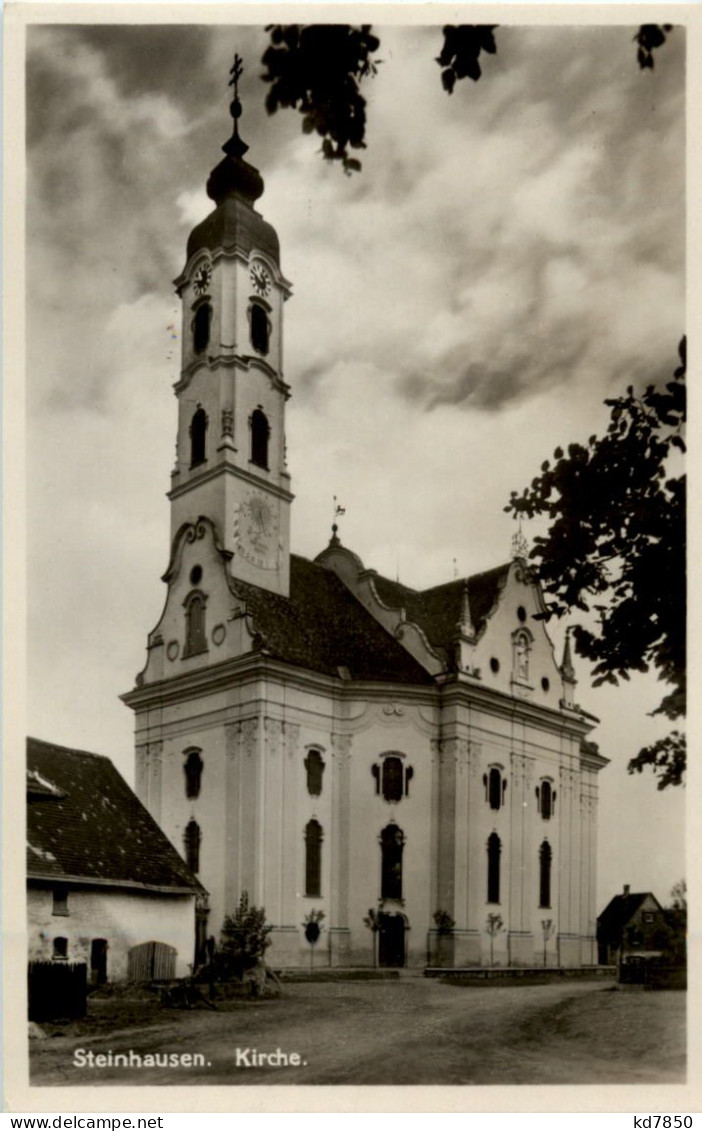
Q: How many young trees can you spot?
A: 5